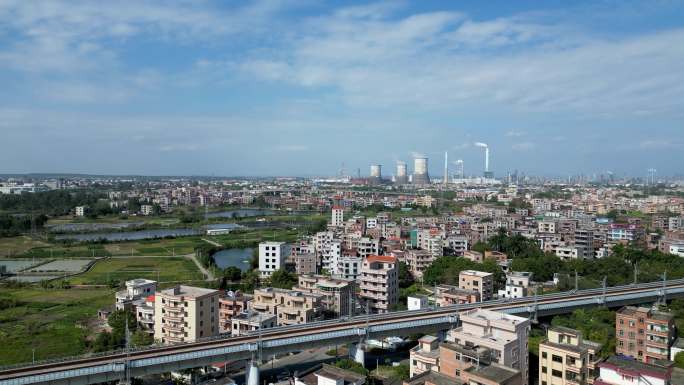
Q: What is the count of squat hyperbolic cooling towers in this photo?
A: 3